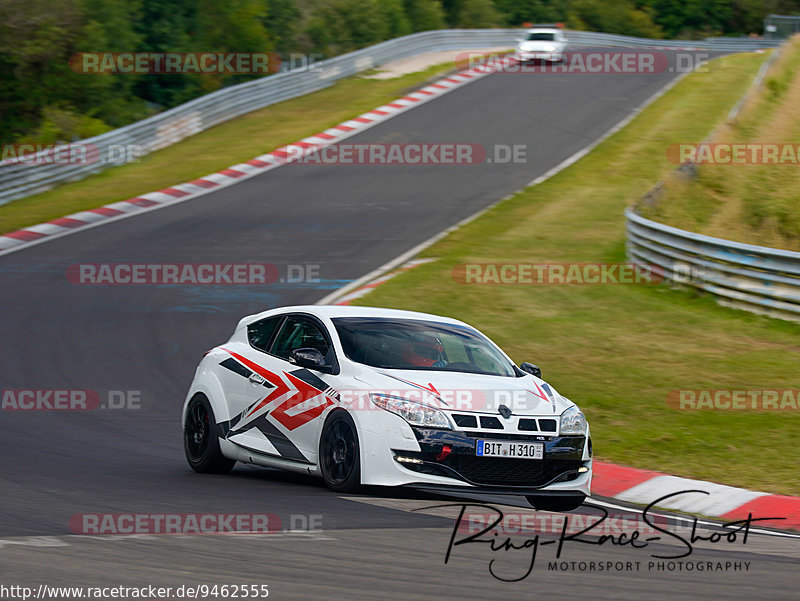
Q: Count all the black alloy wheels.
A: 2